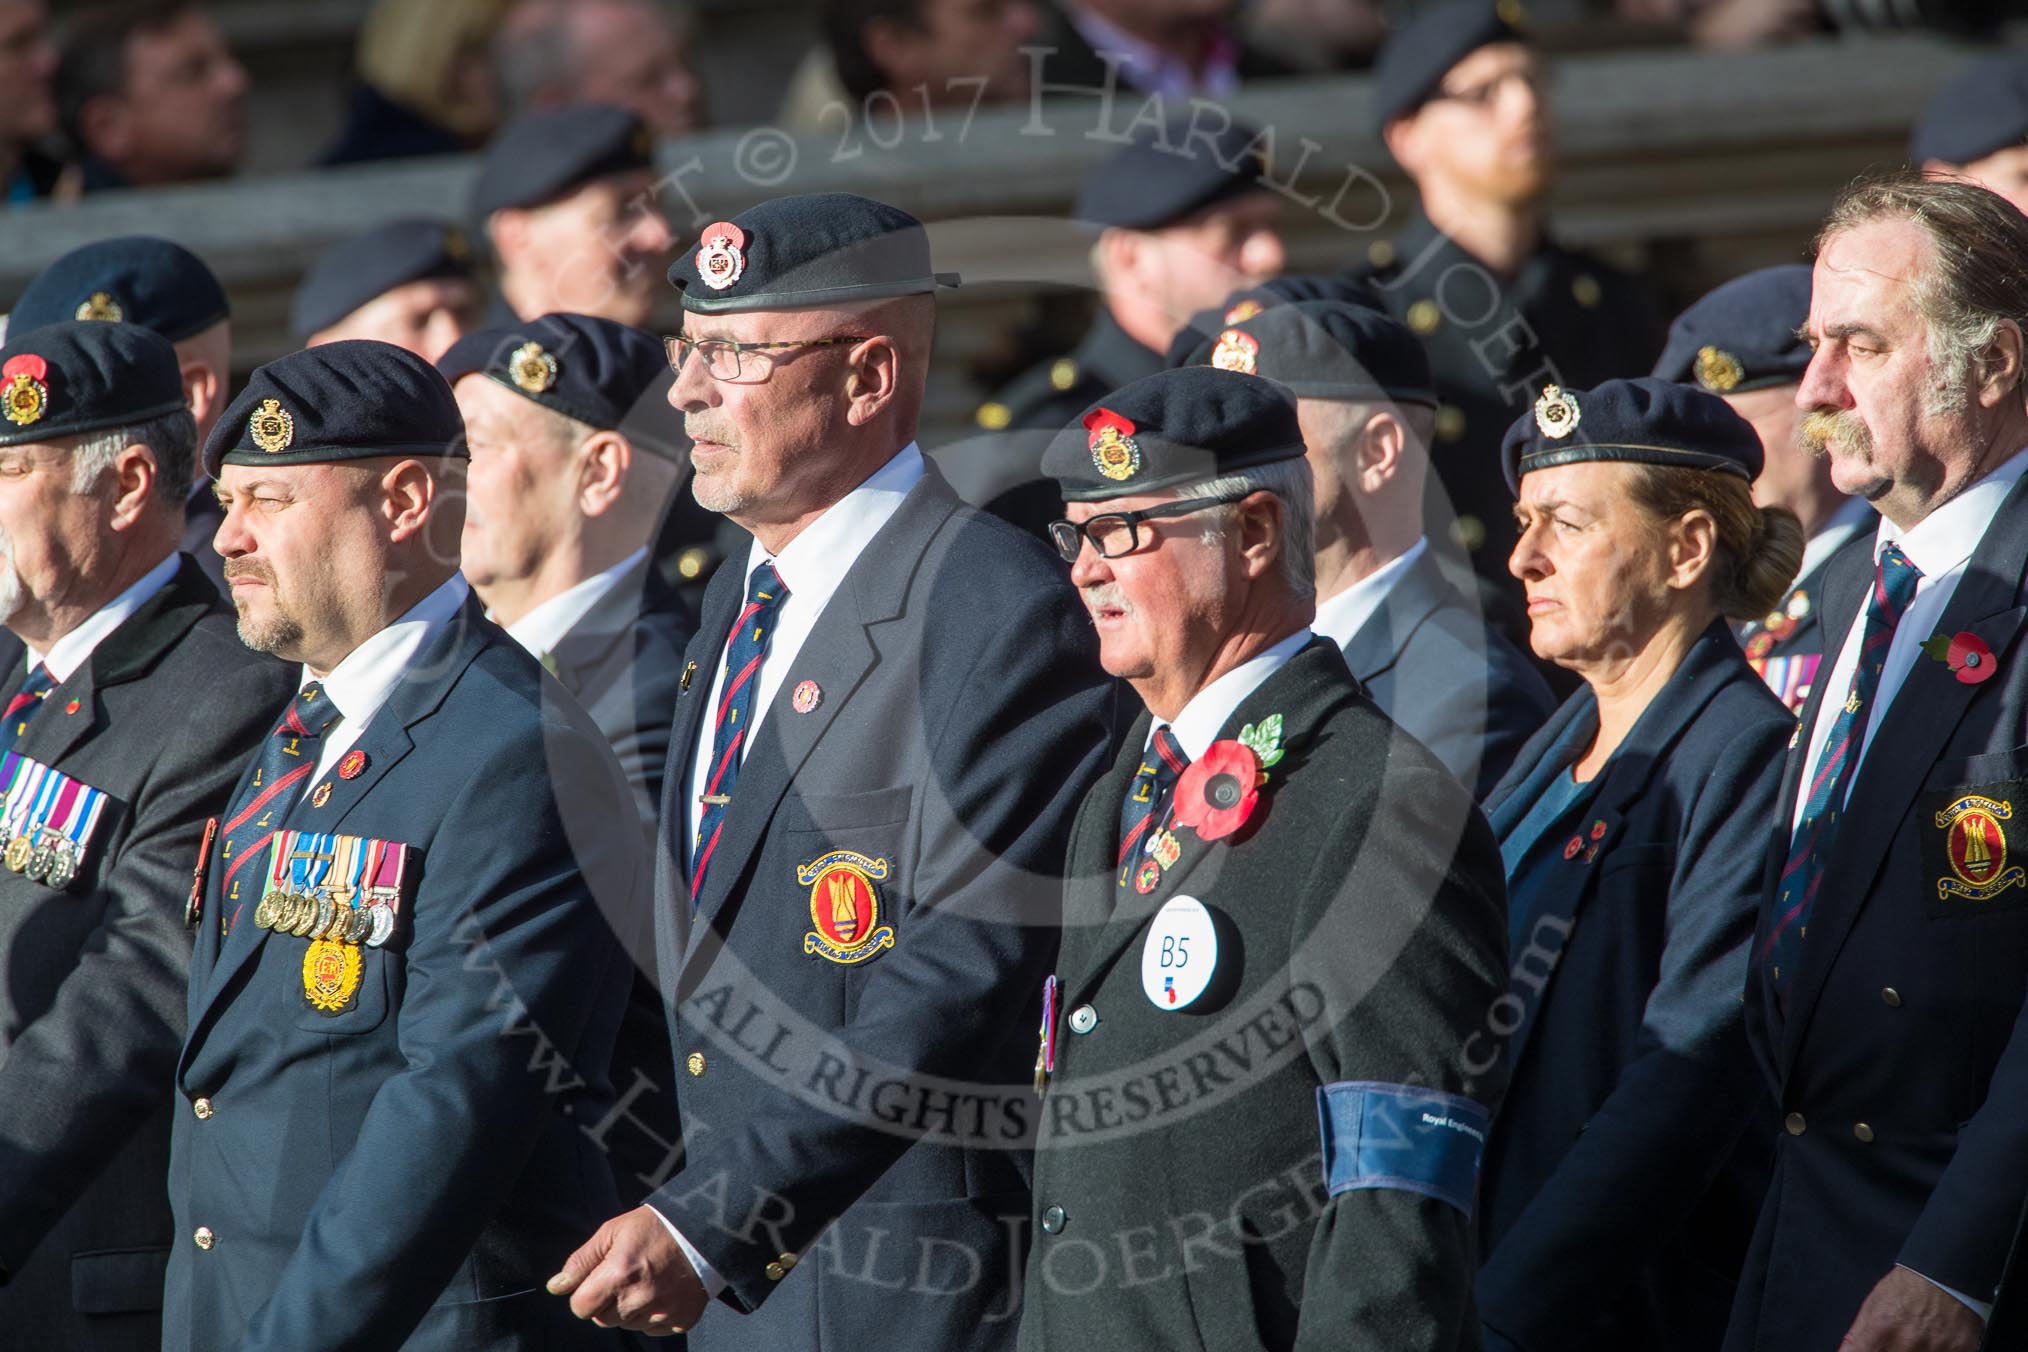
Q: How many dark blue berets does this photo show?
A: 15